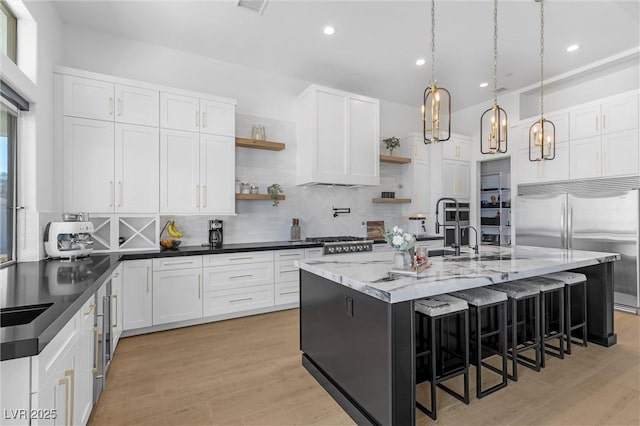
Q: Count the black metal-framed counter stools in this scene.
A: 5